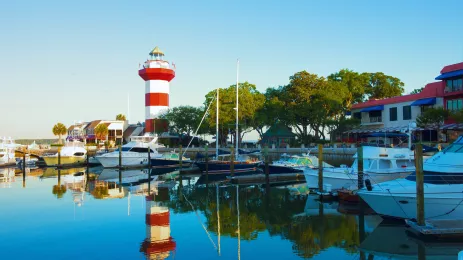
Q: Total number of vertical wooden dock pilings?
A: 12